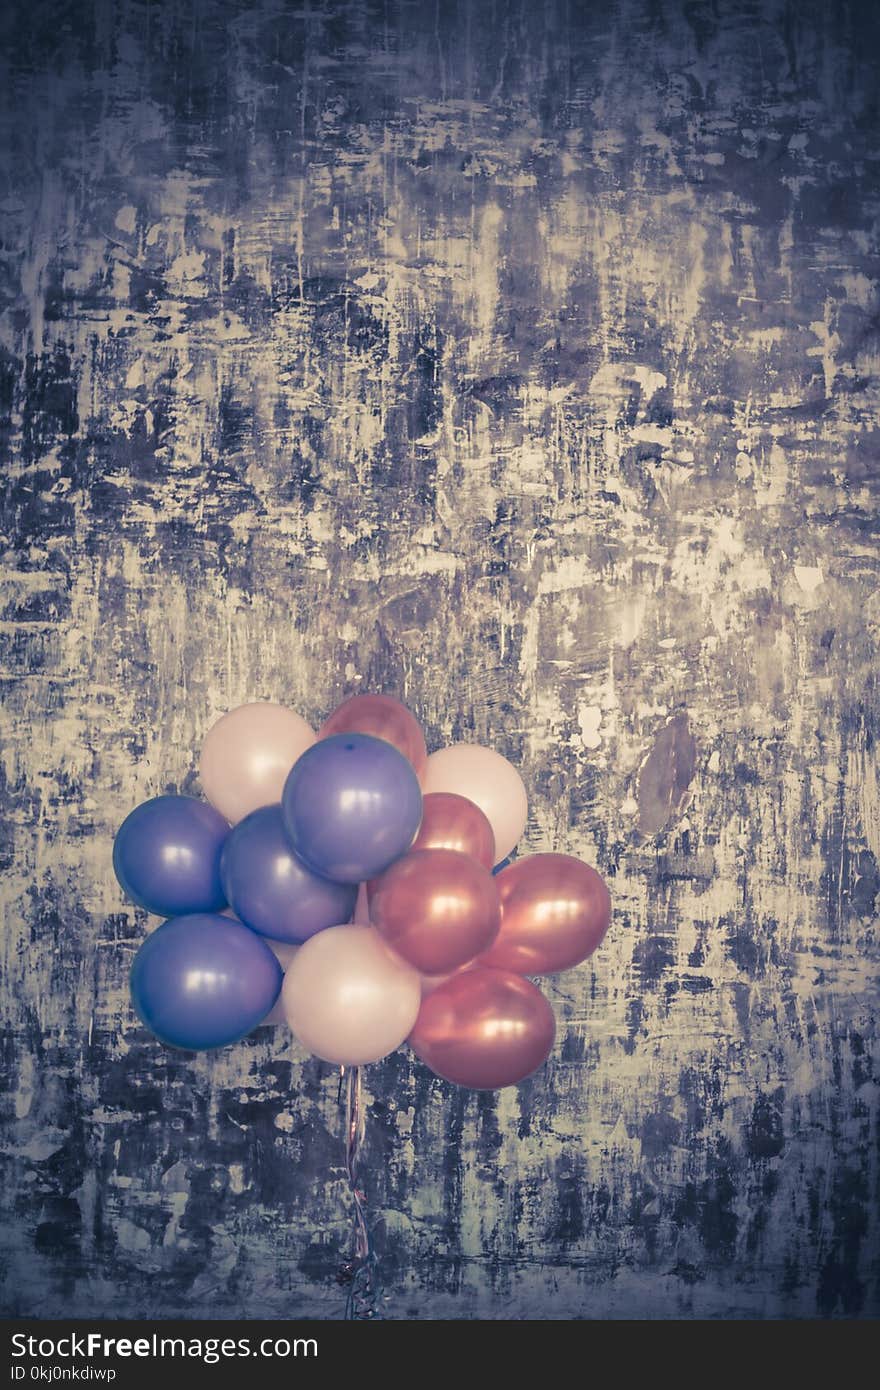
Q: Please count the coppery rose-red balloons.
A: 5